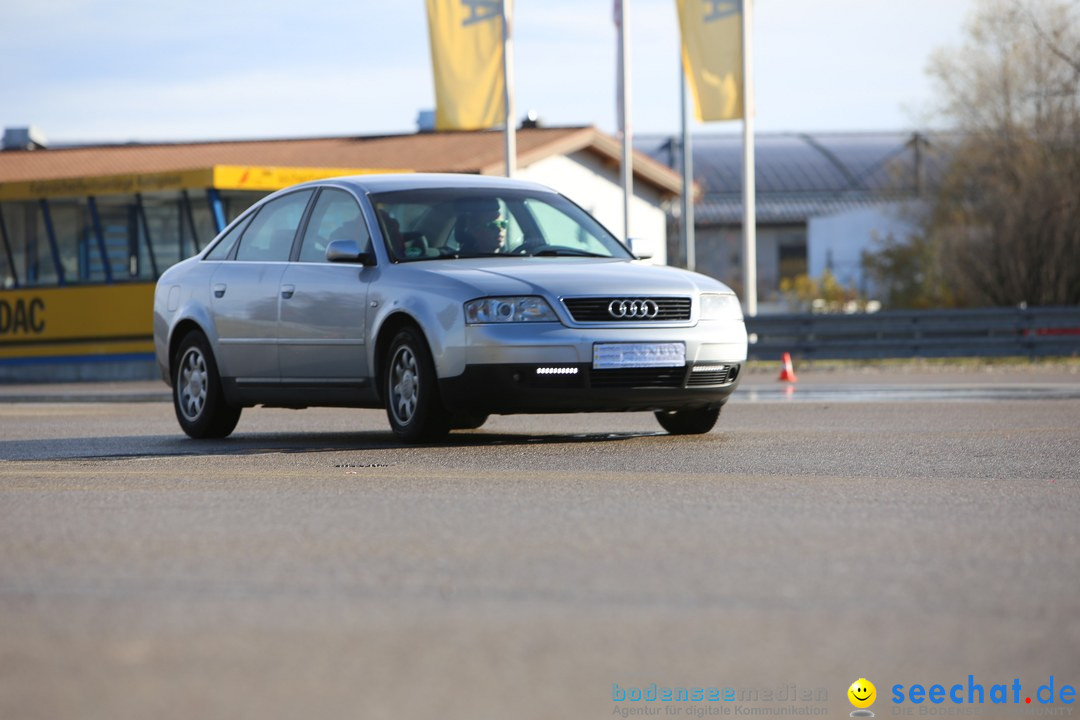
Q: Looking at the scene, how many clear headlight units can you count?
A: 2